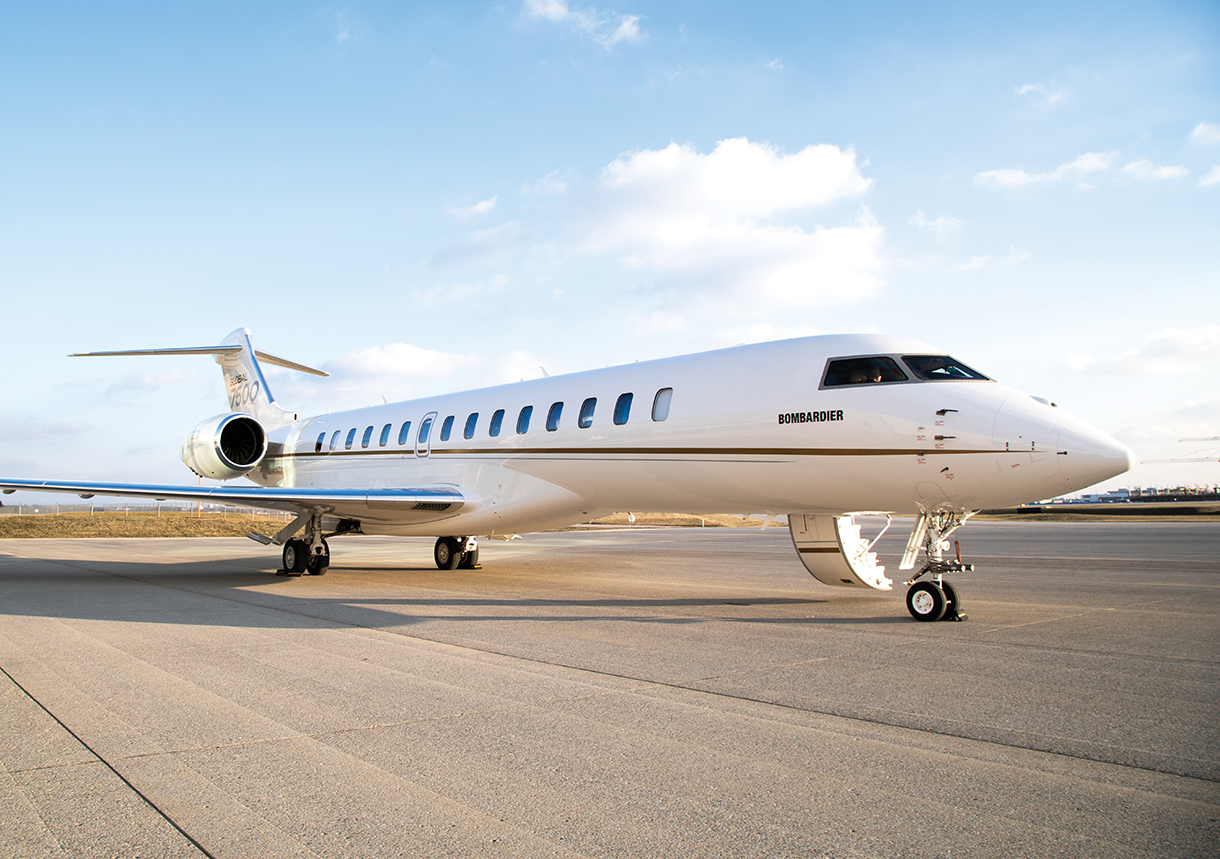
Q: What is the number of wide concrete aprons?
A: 1